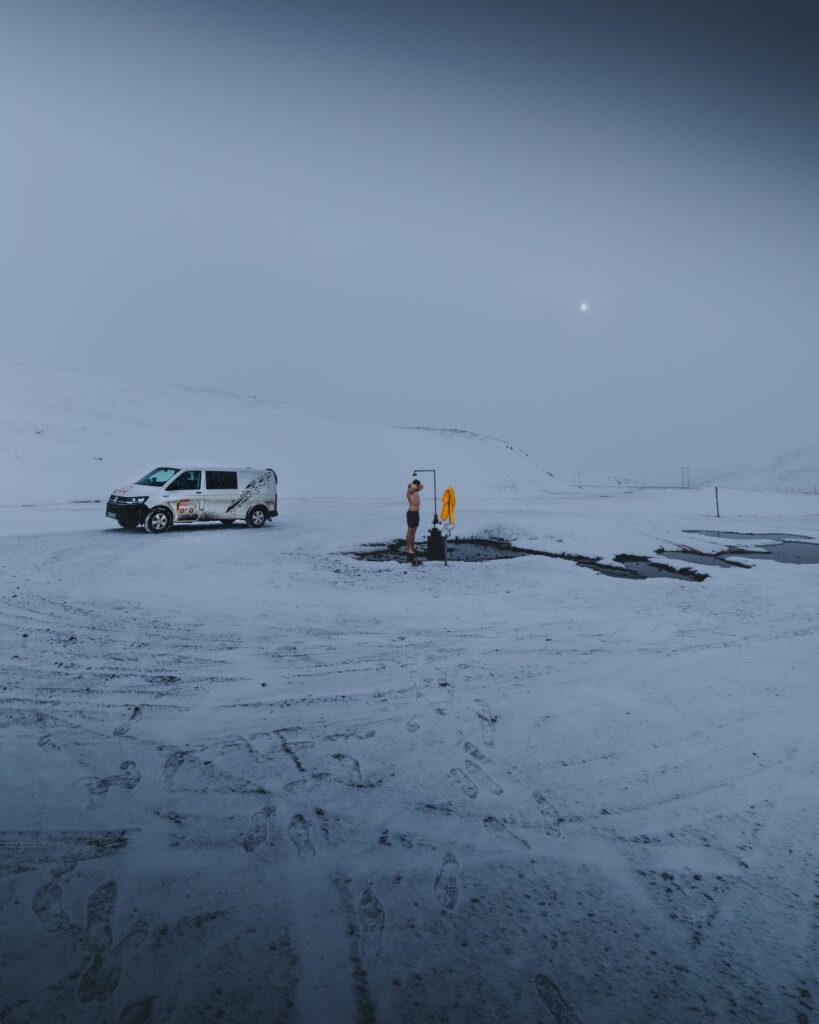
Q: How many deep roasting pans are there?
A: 0